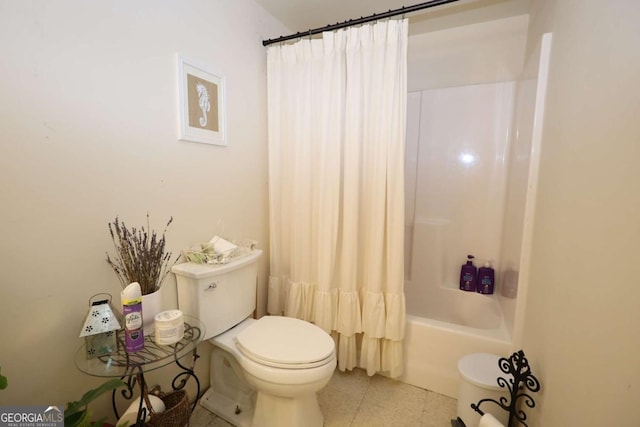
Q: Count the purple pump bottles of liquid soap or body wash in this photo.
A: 2